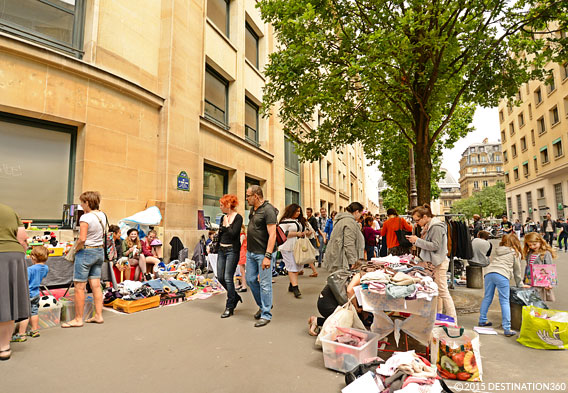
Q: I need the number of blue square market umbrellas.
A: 0